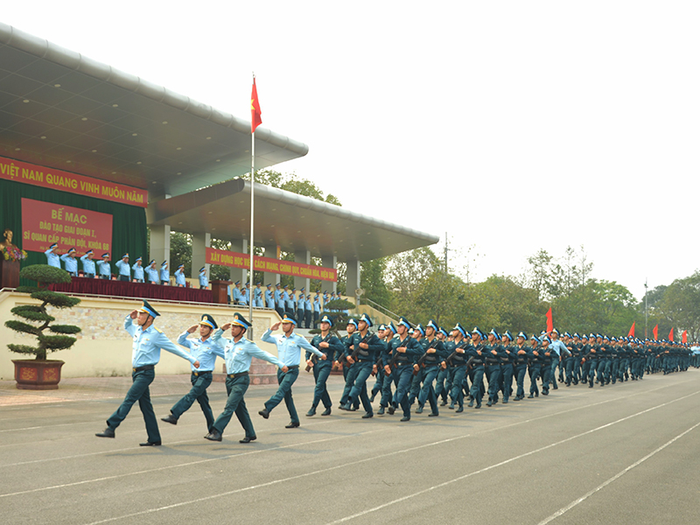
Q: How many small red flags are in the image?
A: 5